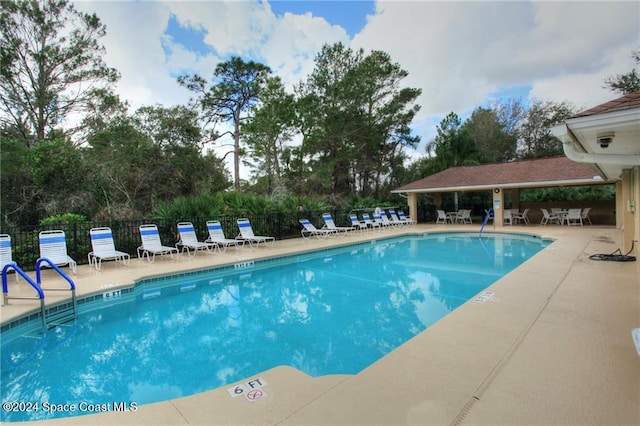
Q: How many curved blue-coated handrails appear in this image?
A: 3